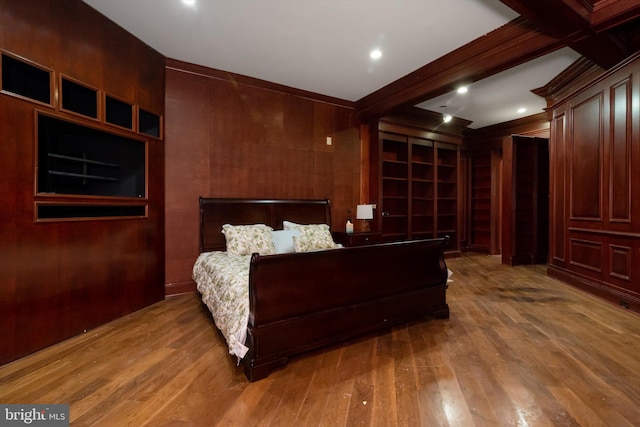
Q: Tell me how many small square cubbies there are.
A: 4